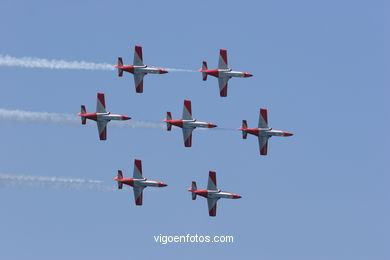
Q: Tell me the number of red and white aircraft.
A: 7